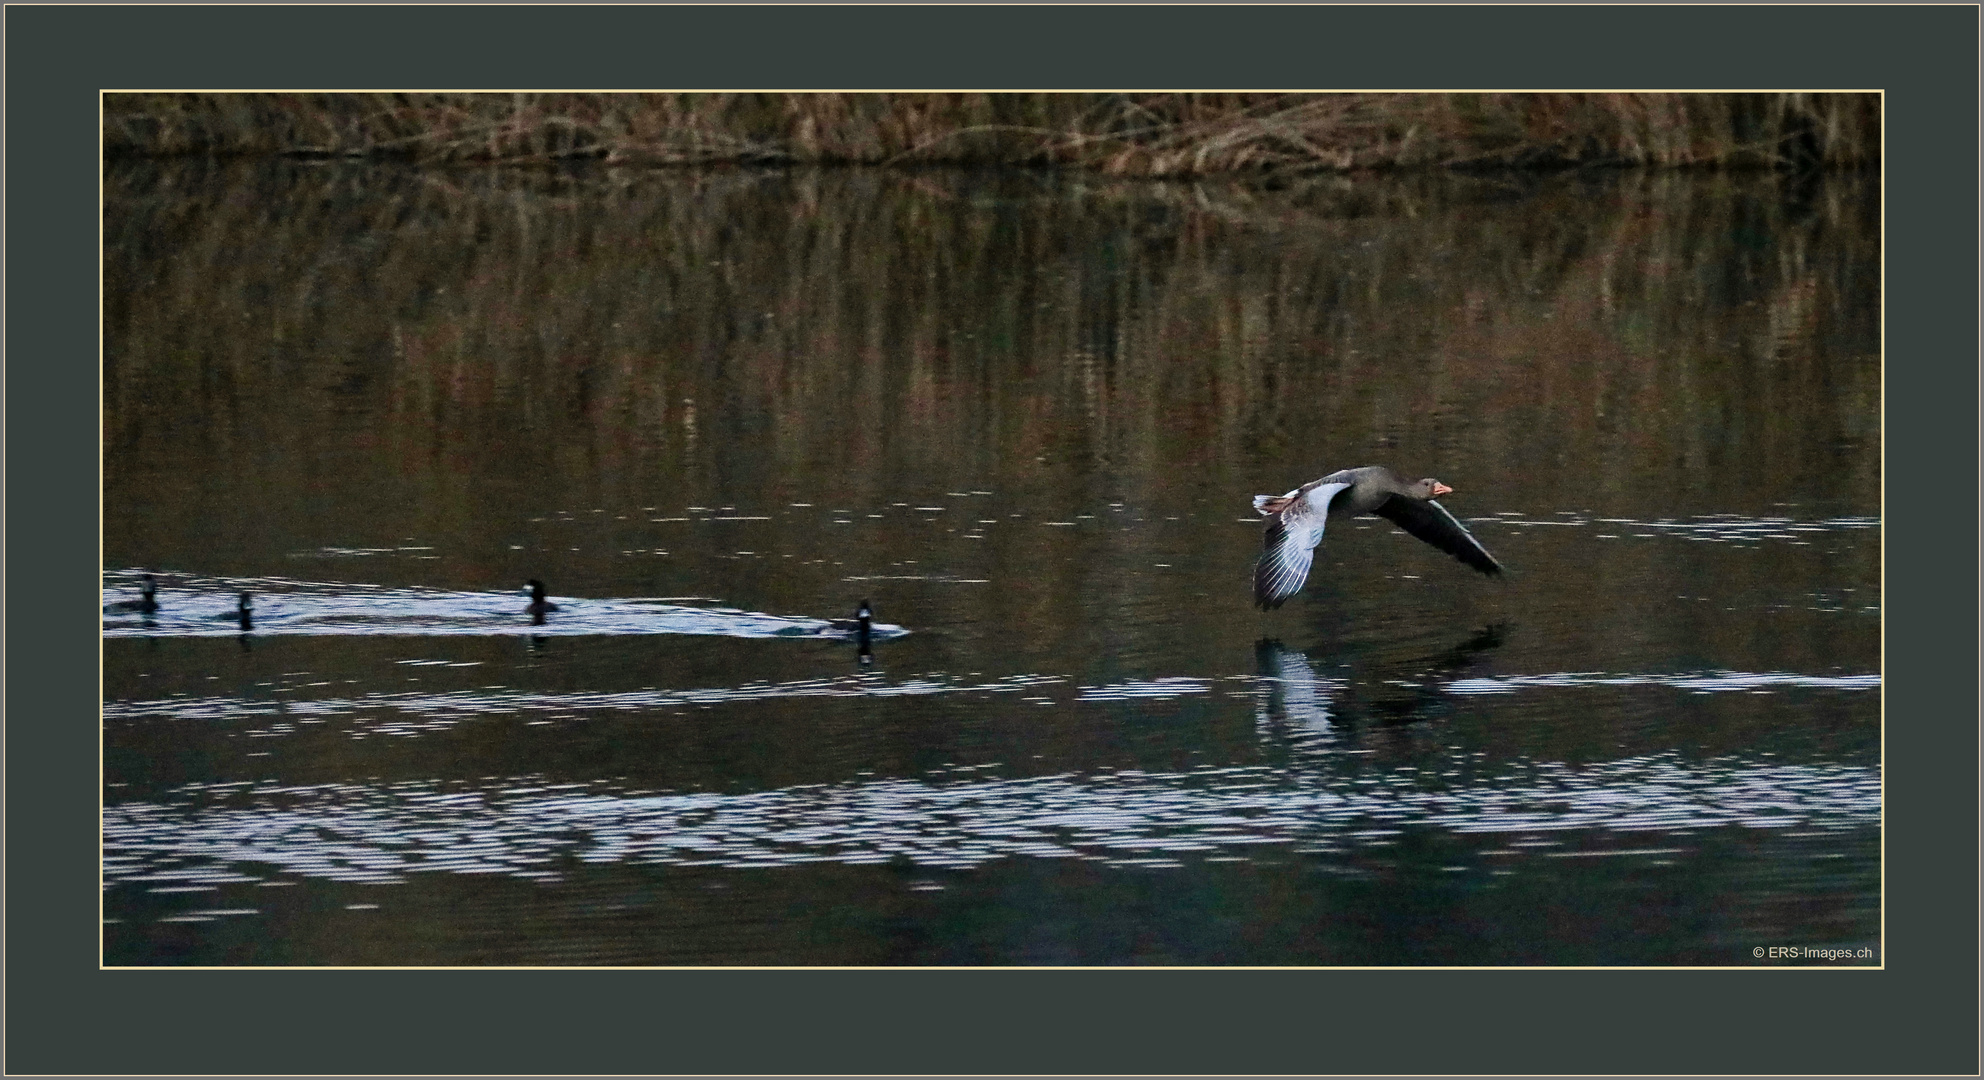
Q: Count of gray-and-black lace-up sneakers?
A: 0